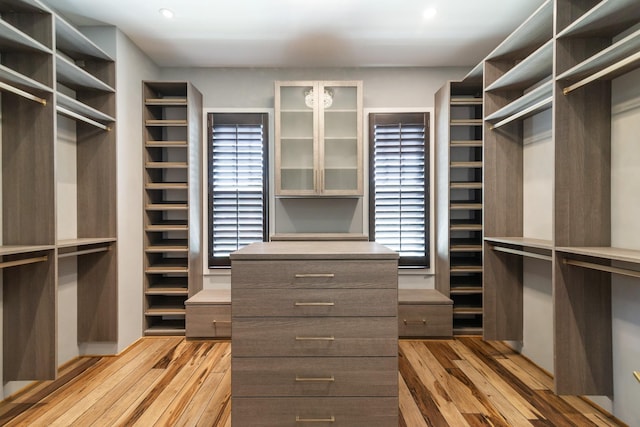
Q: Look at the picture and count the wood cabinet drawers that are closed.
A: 7